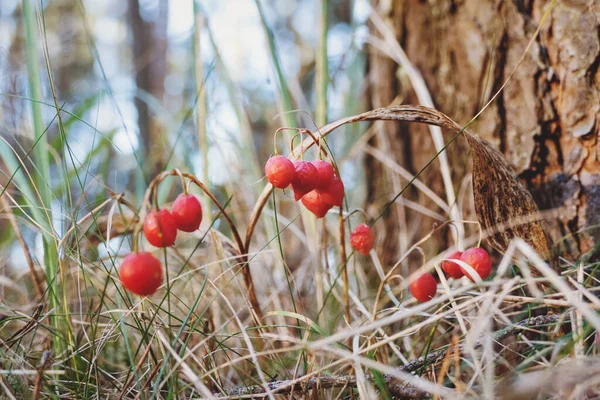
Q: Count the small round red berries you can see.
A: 12